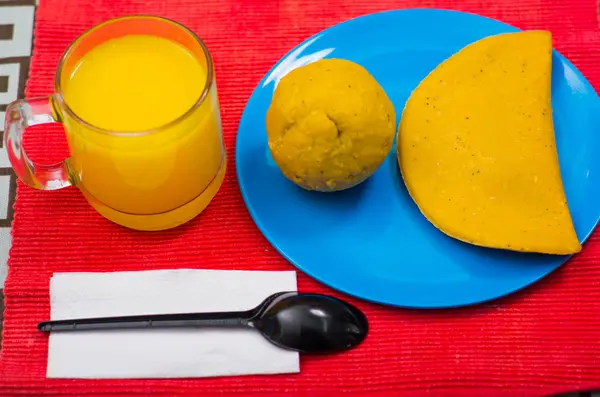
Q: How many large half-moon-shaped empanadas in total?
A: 1